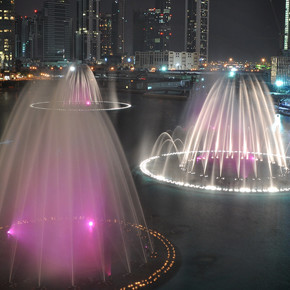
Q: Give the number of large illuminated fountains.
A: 3